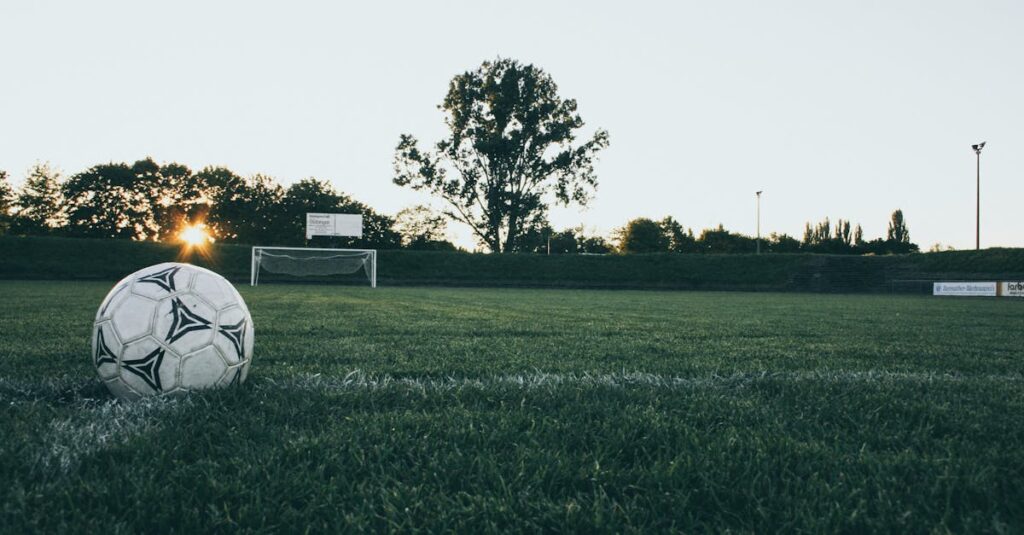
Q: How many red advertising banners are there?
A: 0